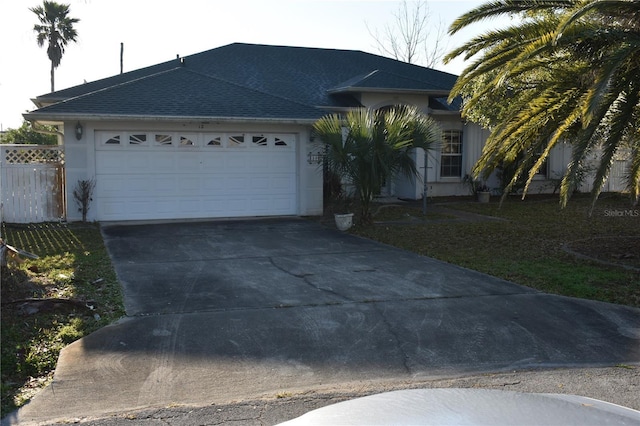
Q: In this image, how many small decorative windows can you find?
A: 8